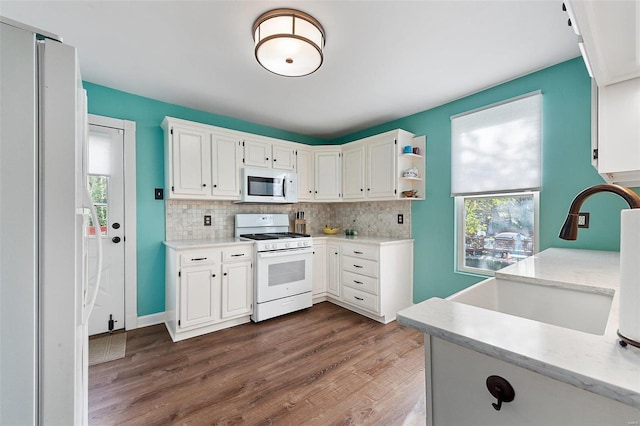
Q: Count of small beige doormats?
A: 1